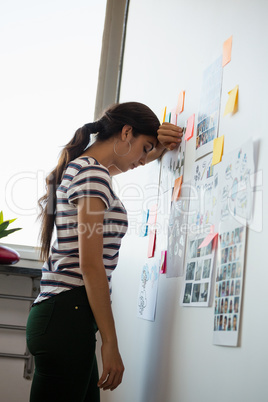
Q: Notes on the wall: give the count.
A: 14